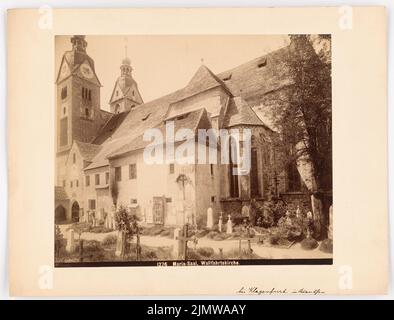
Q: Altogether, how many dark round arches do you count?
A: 2